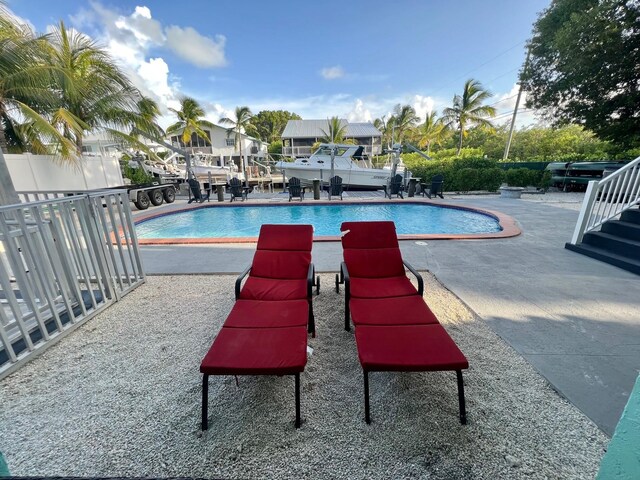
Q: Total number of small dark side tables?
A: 3